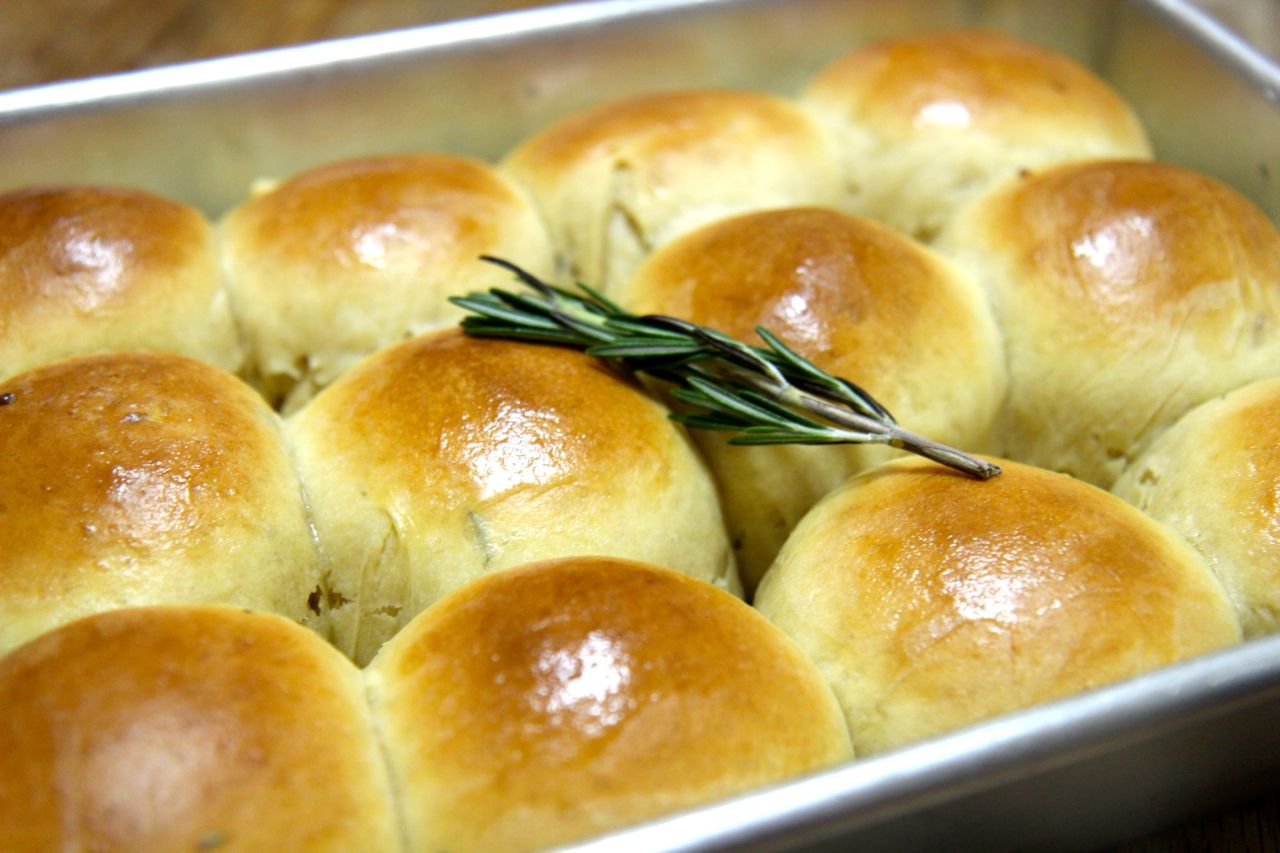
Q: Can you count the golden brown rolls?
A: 12